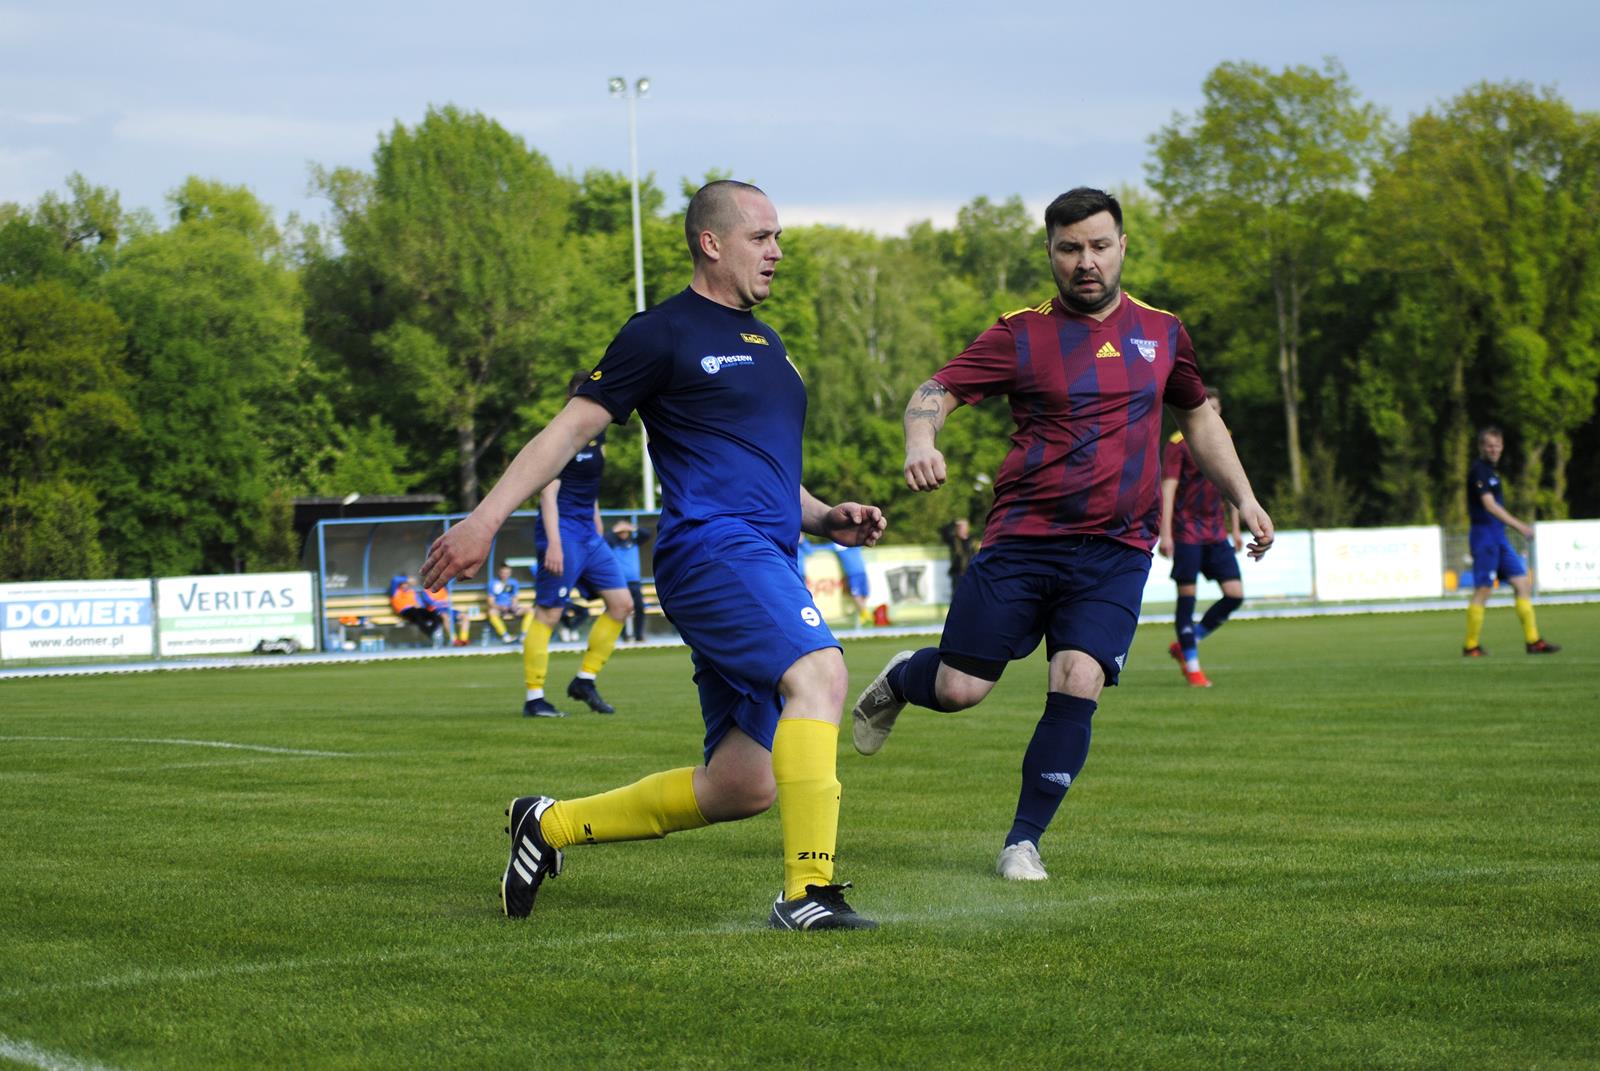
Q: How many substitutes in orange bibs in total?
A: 2